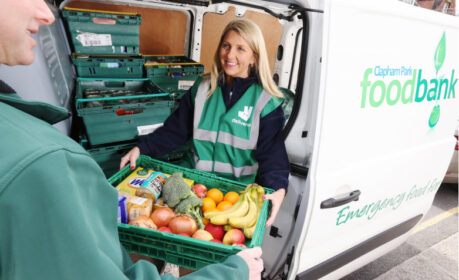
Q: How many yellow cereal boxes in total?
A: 1